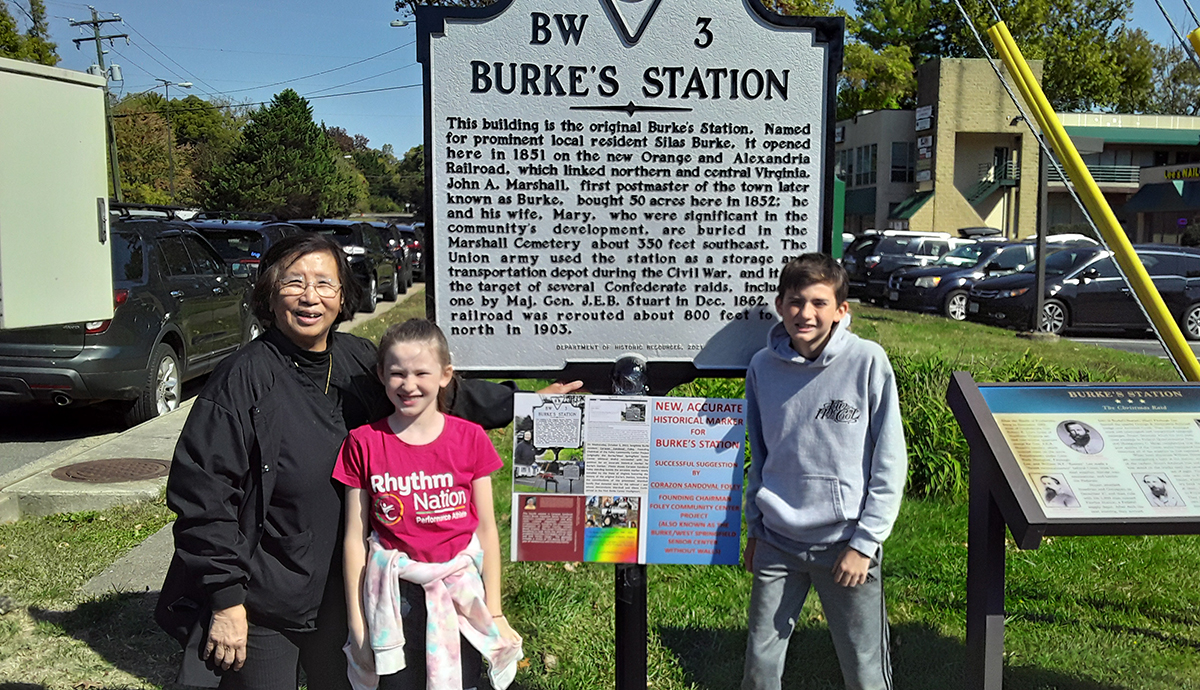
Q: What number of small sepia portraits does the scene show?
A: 3